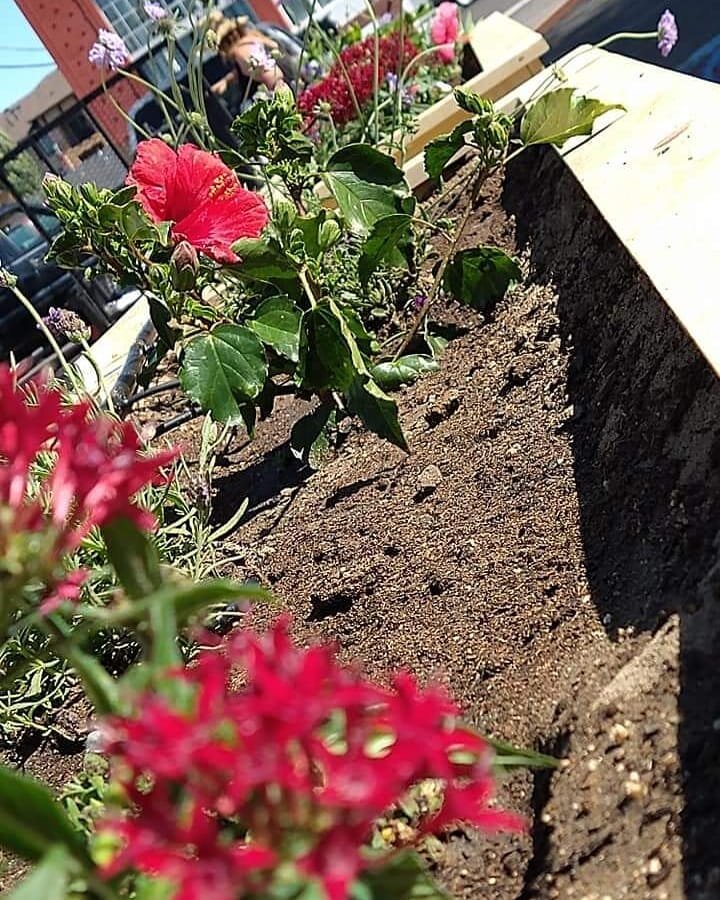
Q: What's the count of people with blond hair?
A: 1